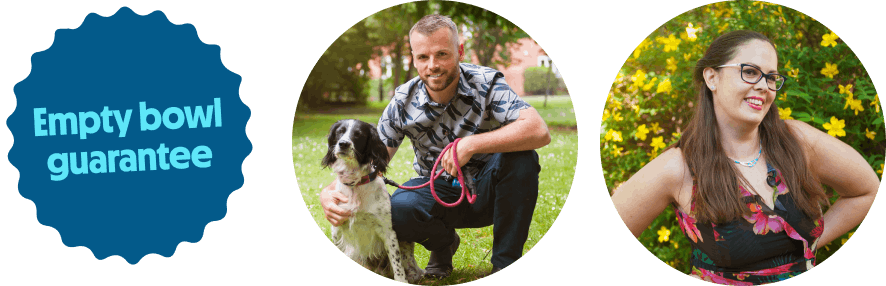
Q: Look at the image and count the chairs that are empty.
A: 0